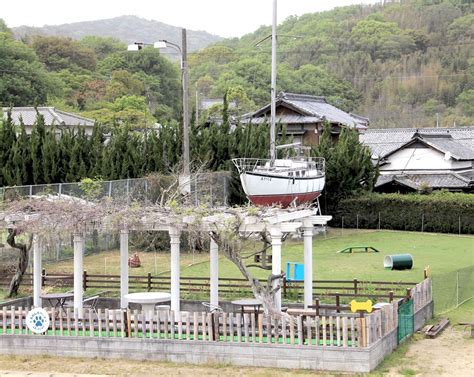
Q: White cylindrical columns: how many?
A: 7